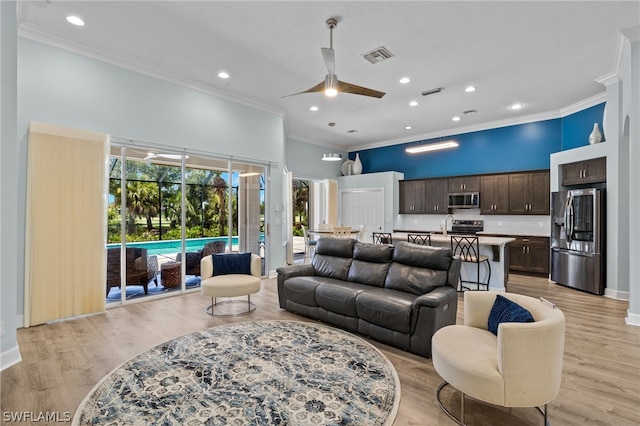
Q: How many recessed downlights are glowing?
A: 9